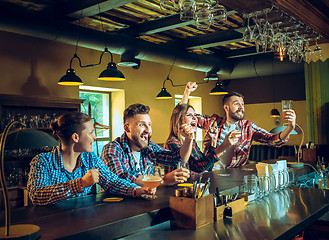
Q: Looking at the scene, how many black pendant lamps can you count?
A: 5